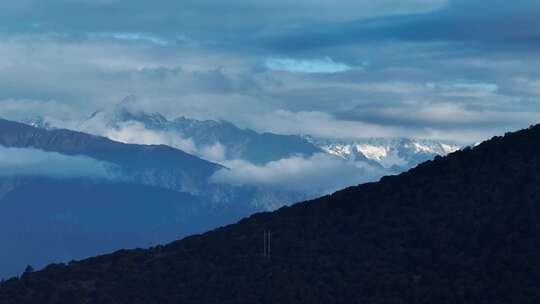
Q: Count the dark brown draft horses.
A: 0